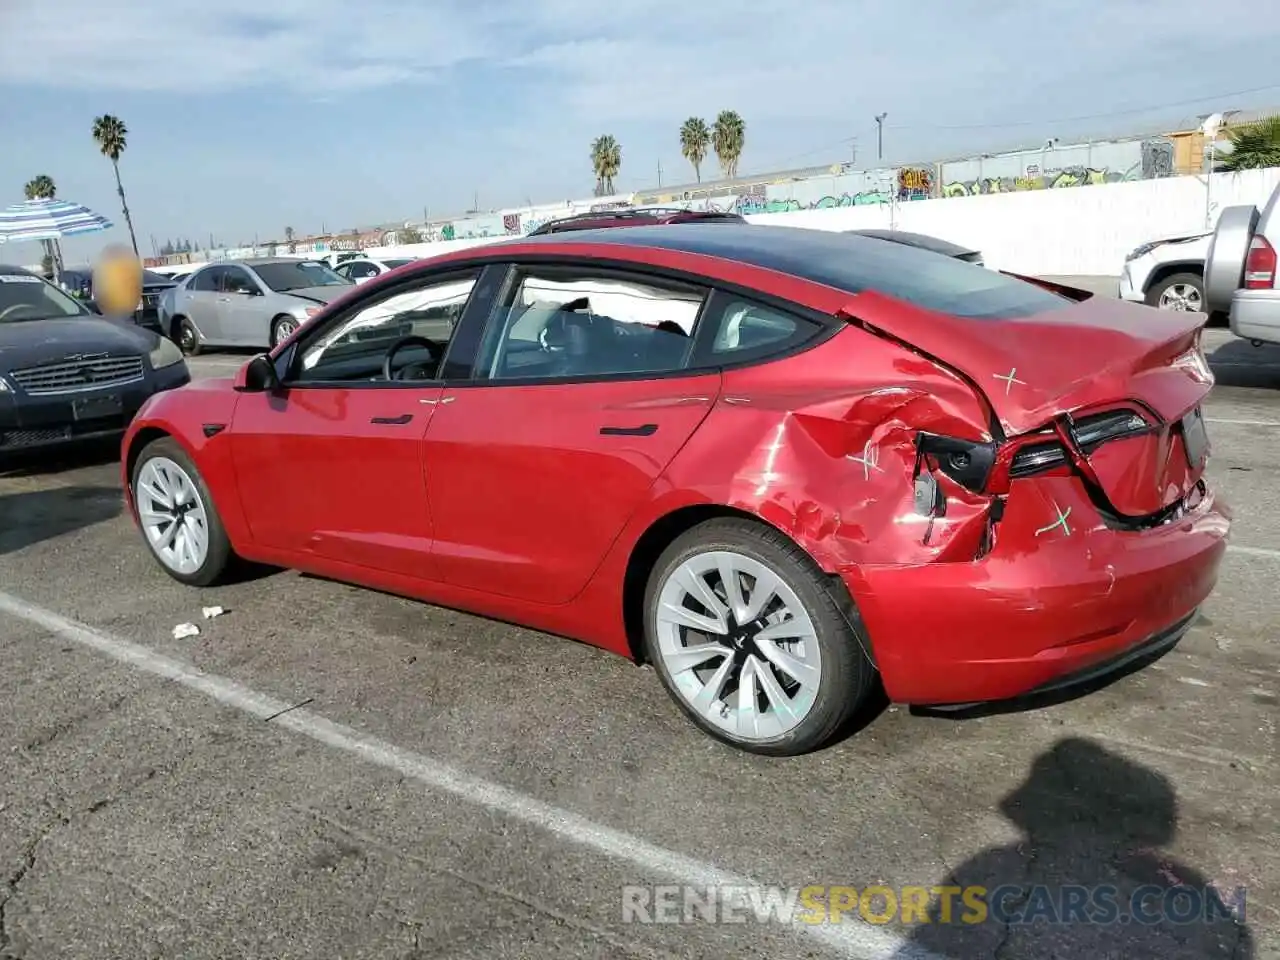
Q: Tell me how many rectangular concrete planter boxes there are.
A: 0